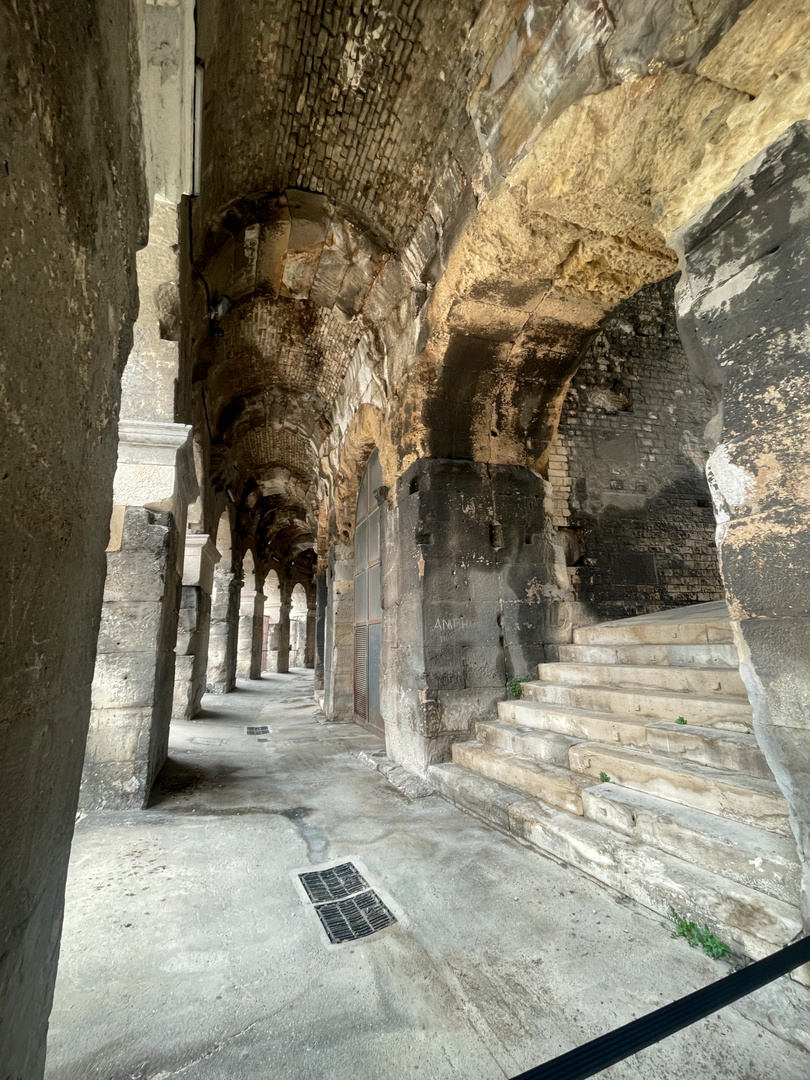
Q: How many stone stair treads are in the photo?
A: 8